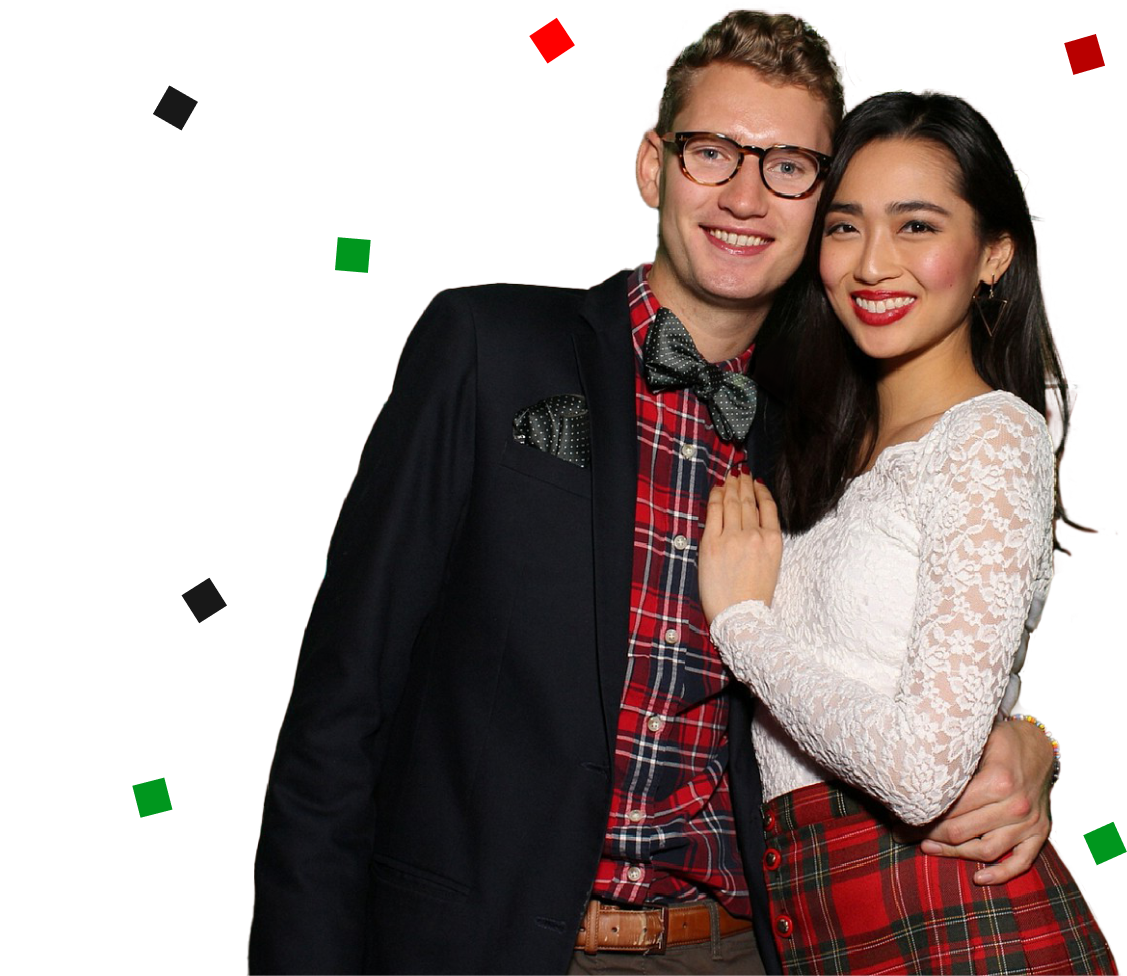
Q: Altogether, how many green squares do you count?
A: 3